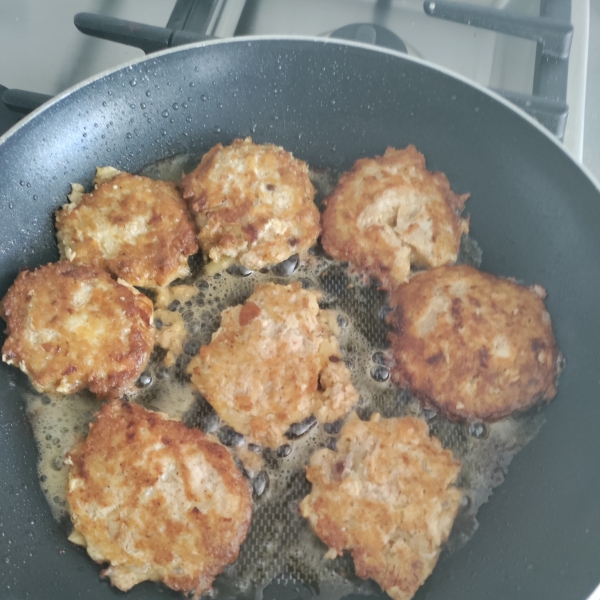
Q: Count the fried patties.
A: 8